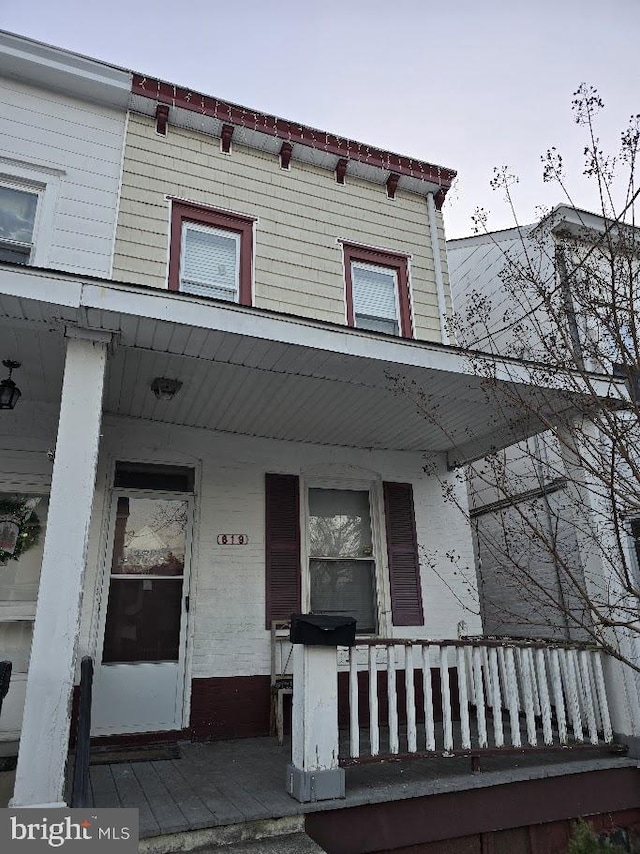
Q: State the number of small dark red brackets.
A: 6